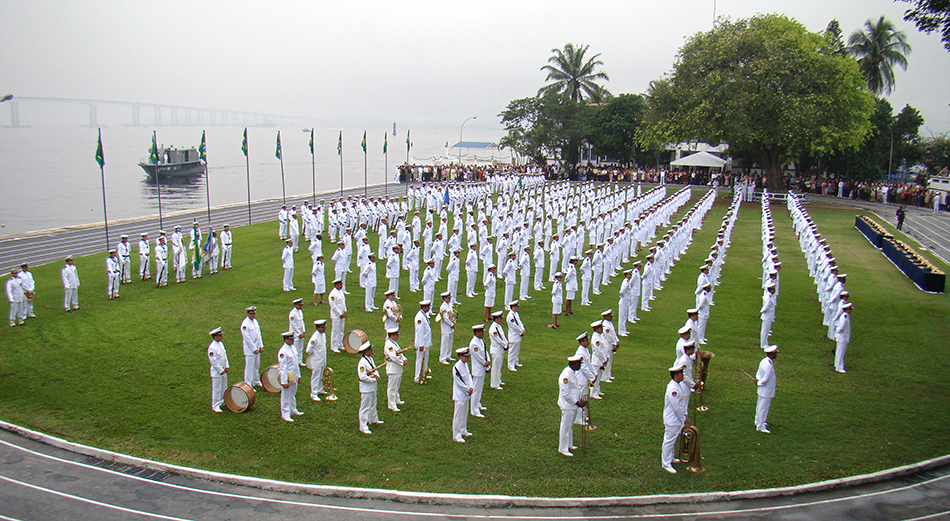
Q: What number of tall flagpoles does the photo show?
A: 10